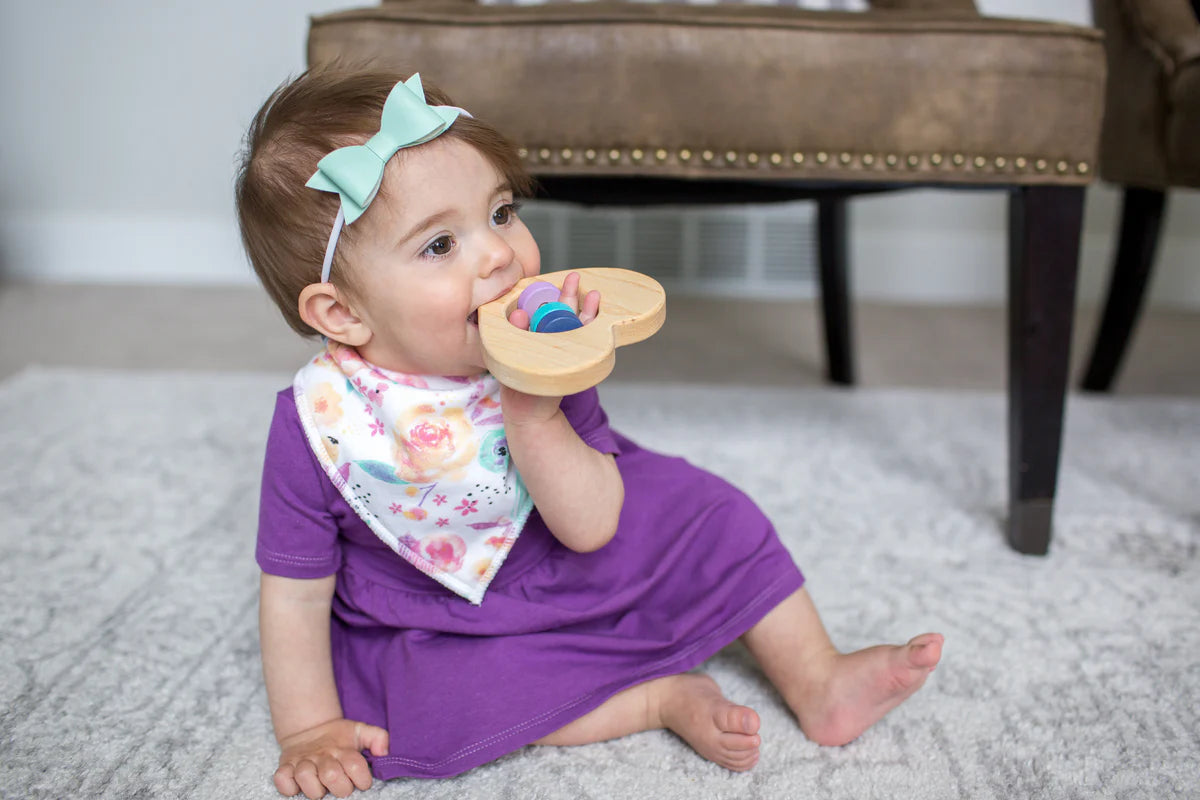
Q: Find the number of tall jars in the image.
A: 0